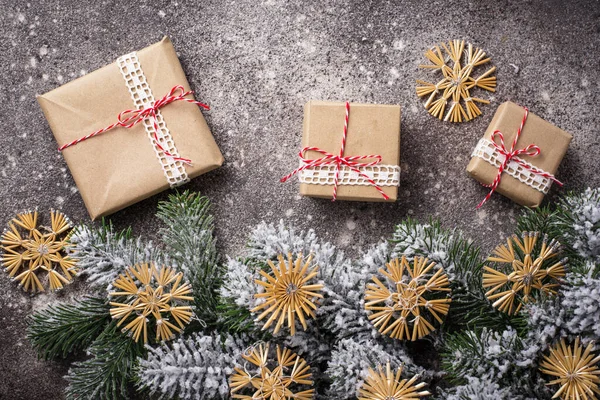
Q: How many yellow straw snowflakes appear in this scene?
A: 9